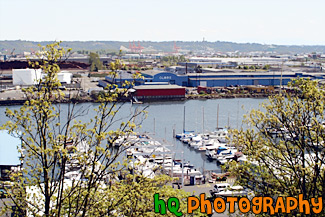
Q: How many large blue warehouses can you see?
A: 1